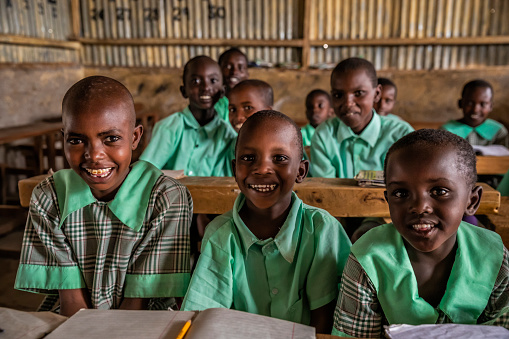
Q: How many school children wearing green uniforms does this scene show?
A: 10